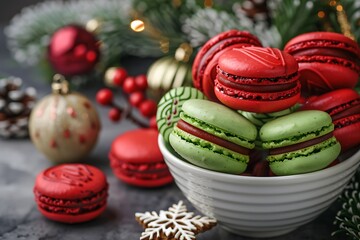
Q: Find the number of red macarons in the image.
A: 6